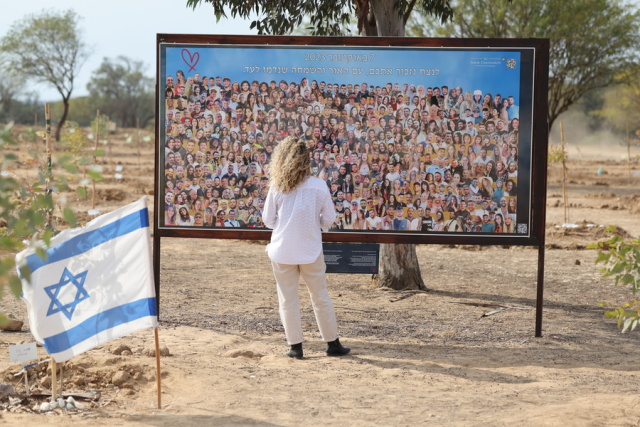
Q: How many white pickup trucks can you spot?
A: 0